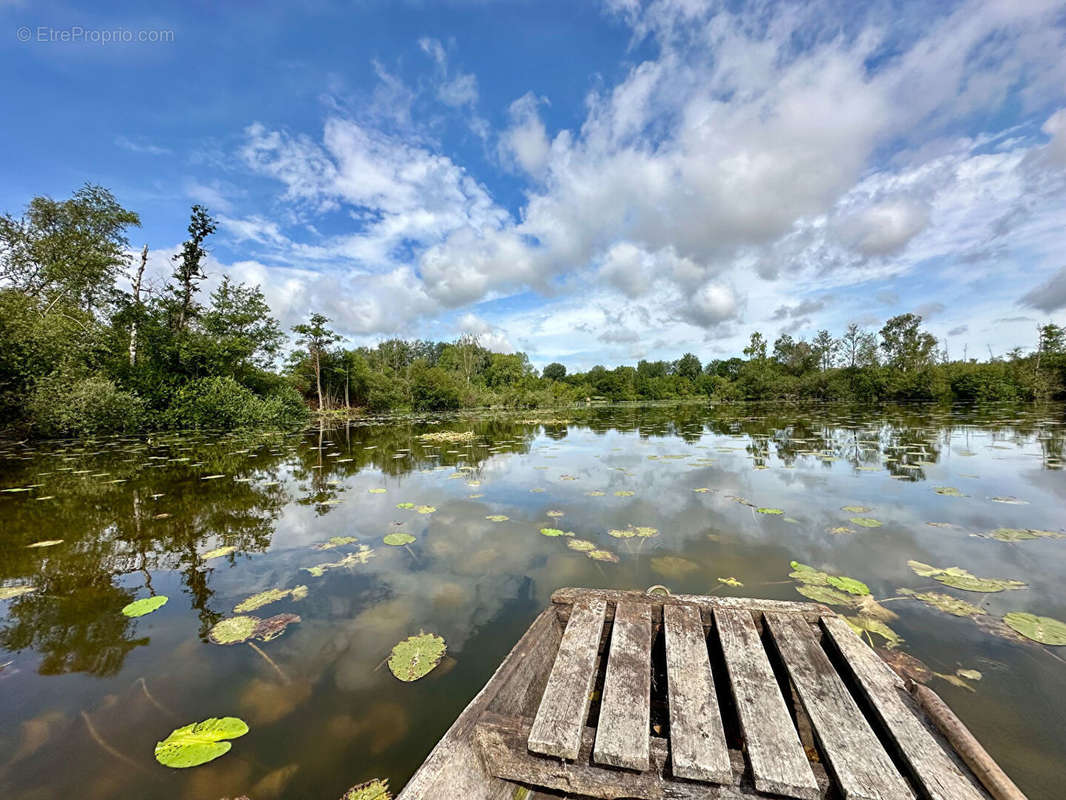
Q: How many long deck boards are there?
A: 6